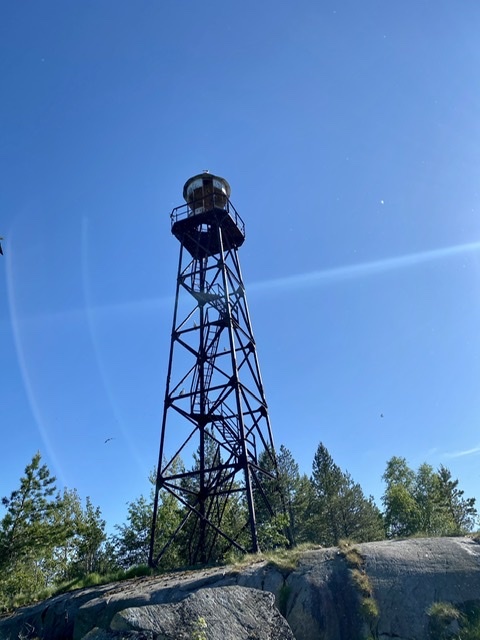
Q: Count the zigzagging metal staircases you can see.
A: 1